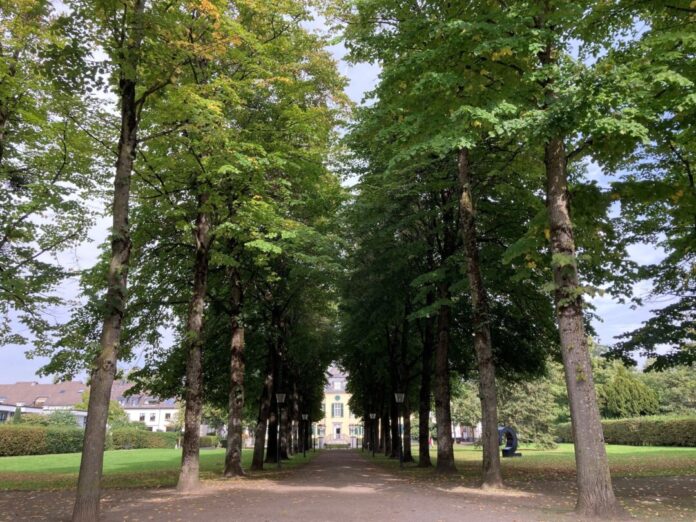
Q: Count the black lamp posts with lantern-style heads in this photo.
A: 4